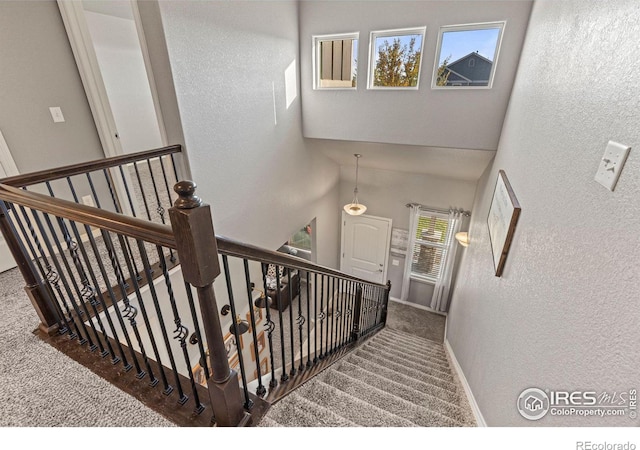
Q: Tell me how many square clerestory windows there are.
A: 3